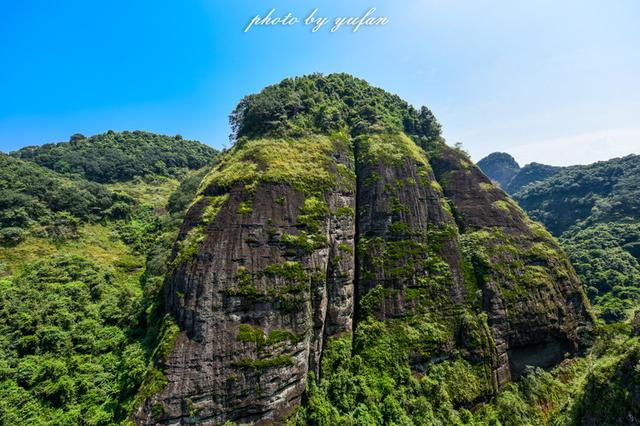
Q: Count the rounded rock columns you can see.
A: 3